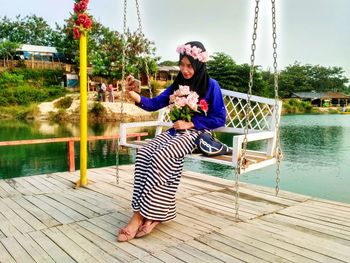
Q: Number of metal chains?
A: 4